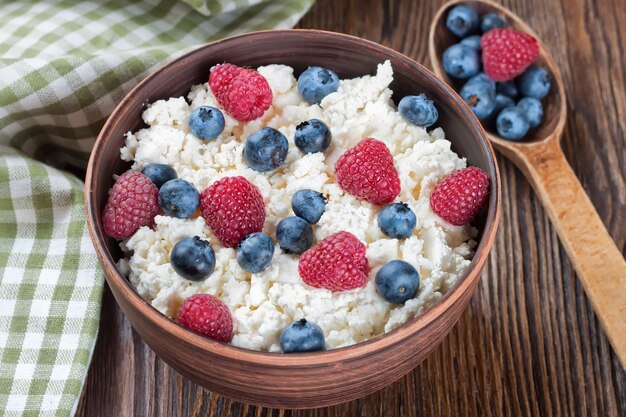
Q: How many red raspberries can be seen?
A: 8